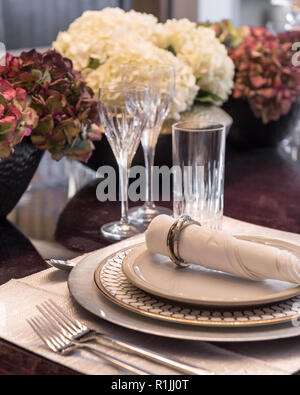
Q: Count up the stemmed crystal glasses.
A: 2